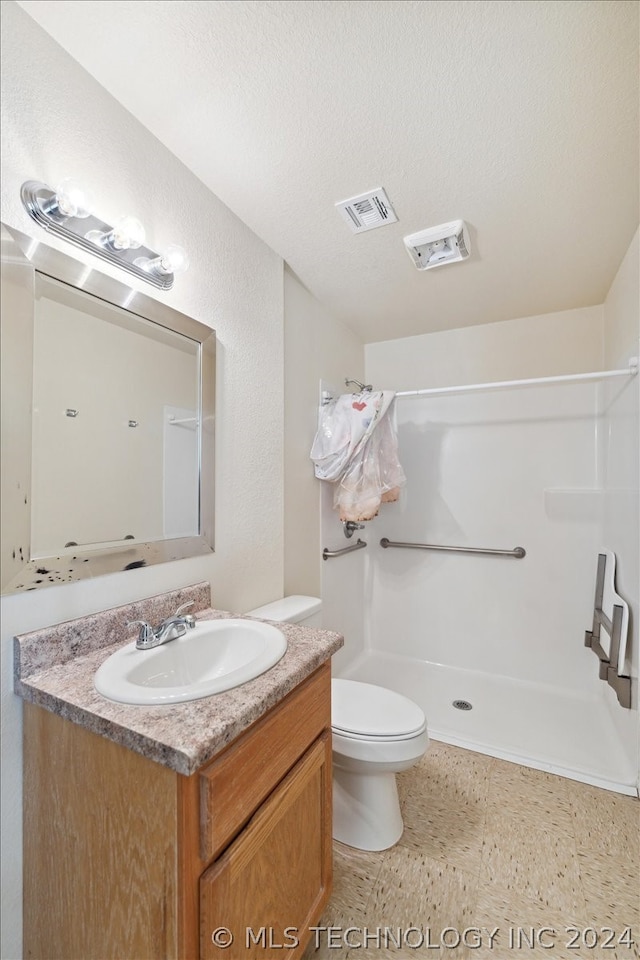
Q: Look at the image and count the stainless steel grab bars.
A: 2